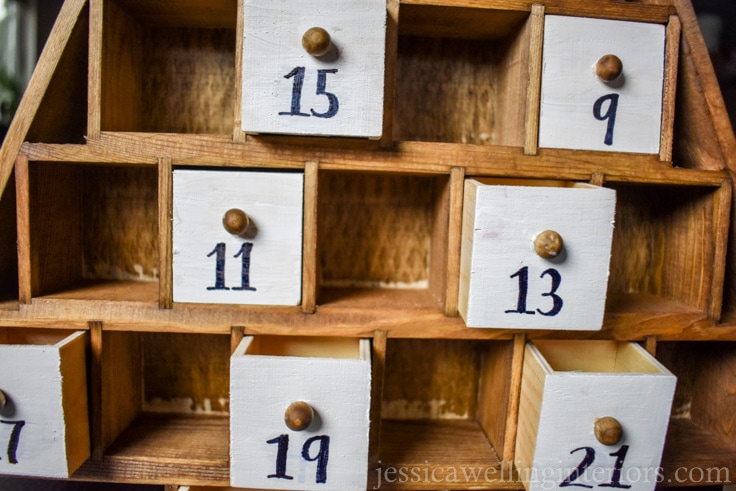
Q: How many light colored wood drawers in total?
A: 7